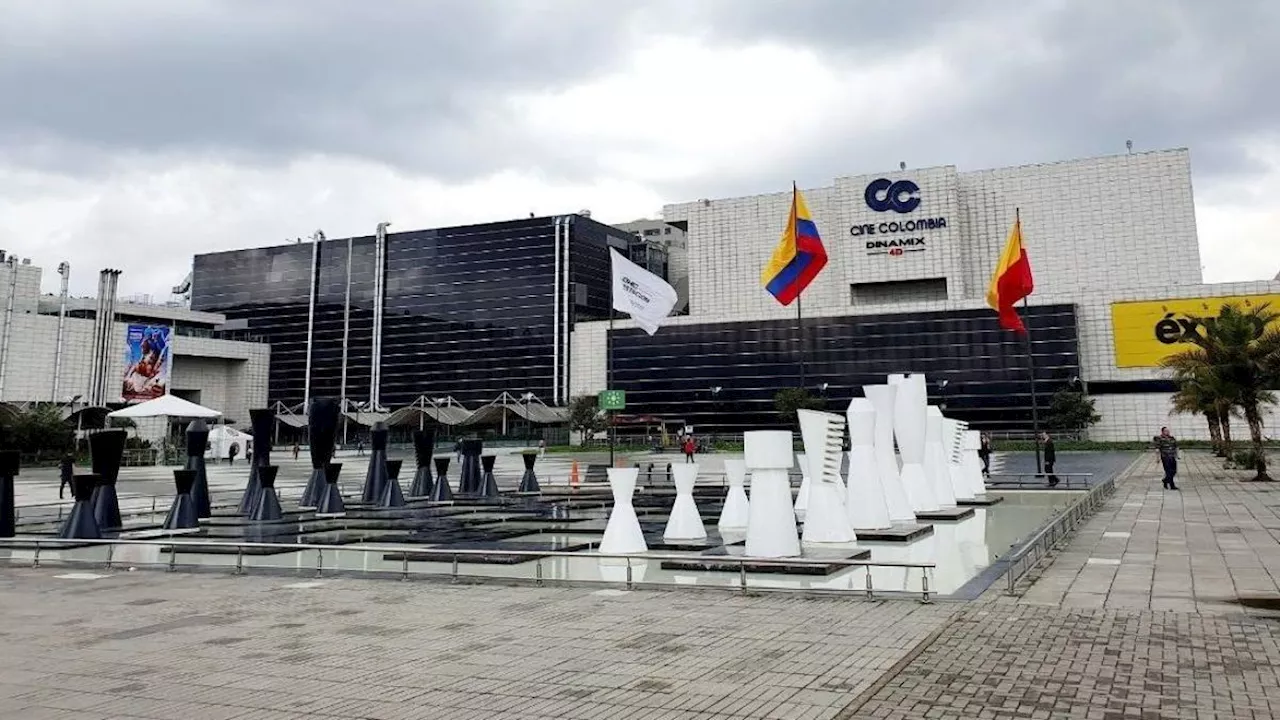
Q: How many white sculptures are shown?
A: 12